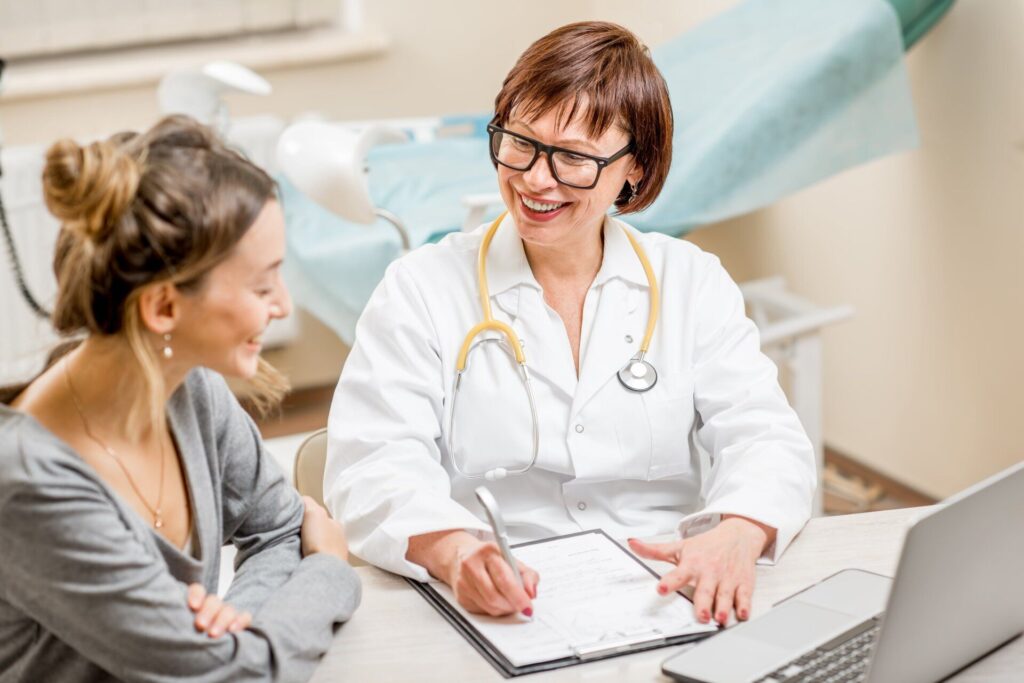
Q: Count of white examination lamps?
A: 2